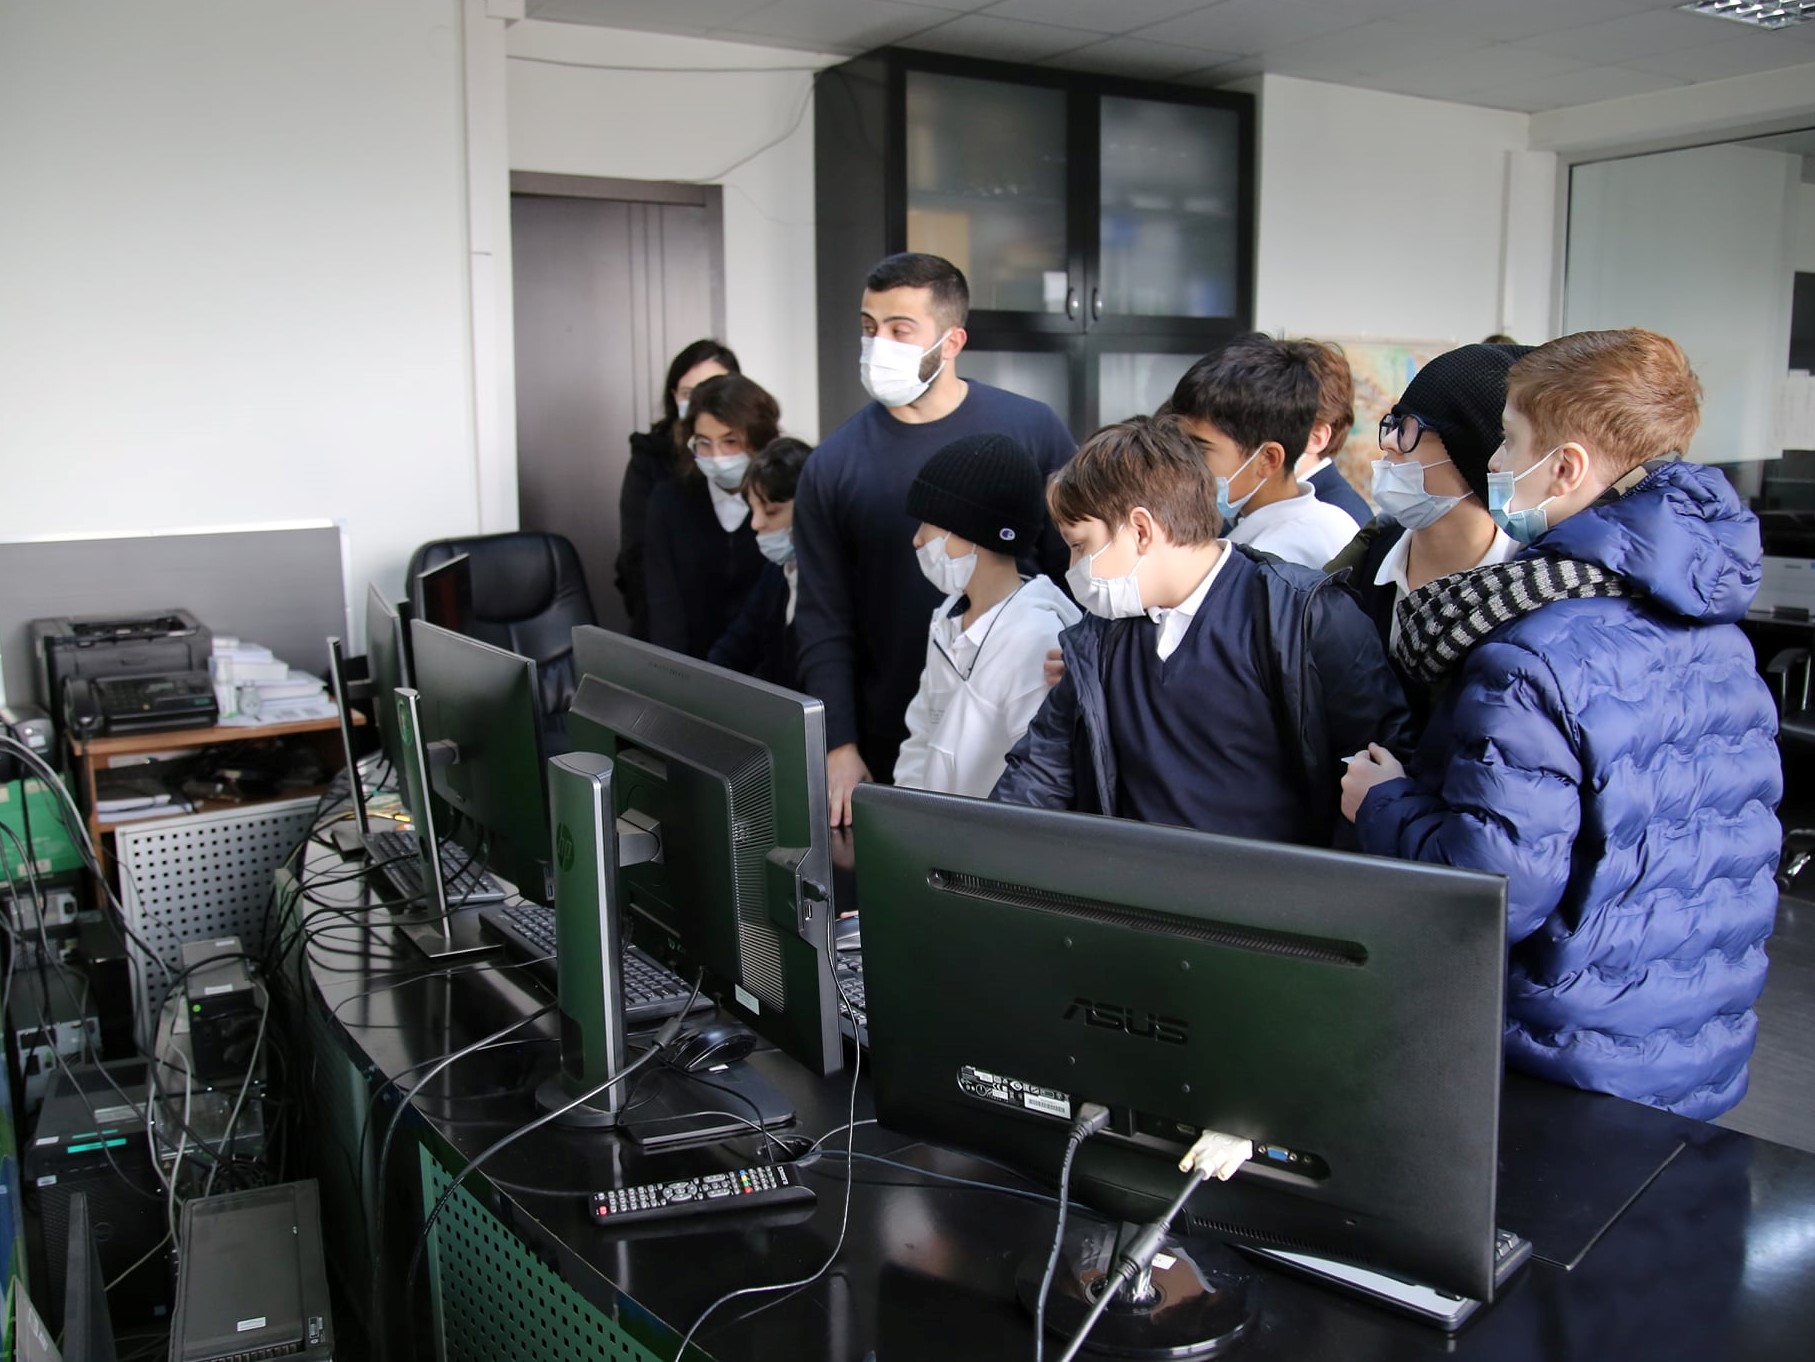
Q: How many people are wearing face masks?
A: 9